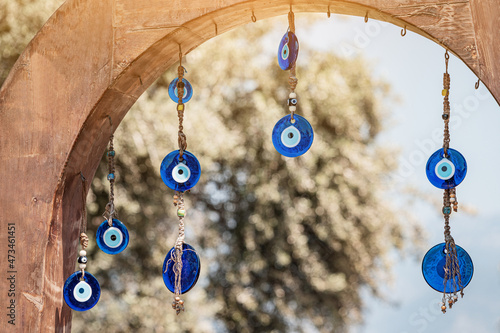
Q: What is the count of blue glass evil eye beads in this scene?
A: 9